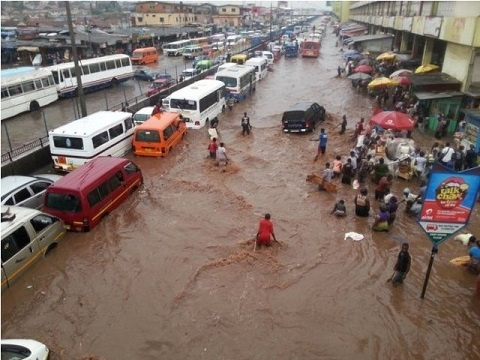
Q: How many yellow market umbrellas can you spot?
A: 3